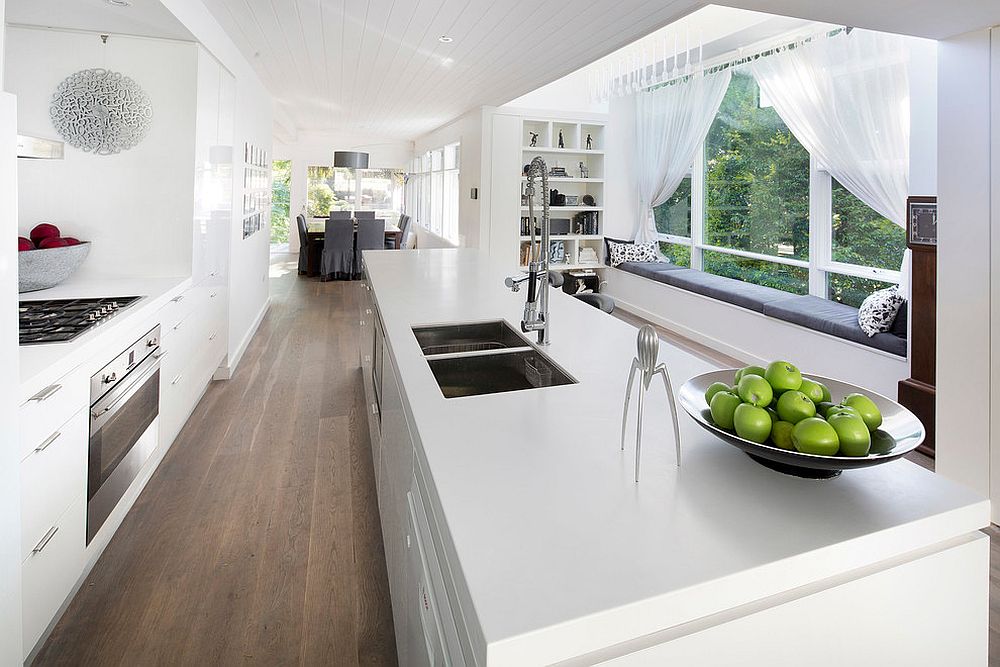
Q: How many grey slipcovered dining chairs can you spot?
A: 8